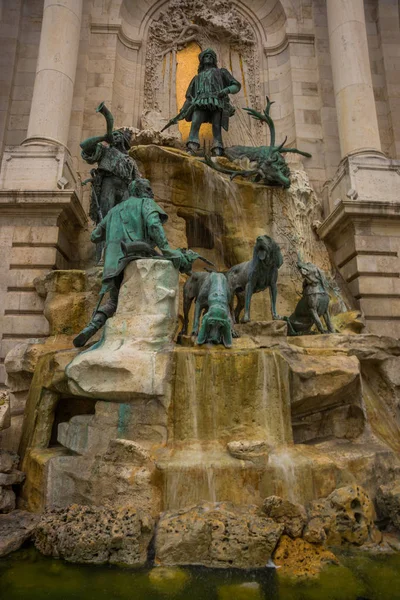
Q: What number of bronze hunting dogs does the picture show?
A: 3